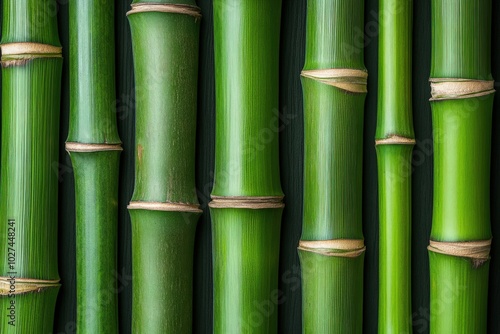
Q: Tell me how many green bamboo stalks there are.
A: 7